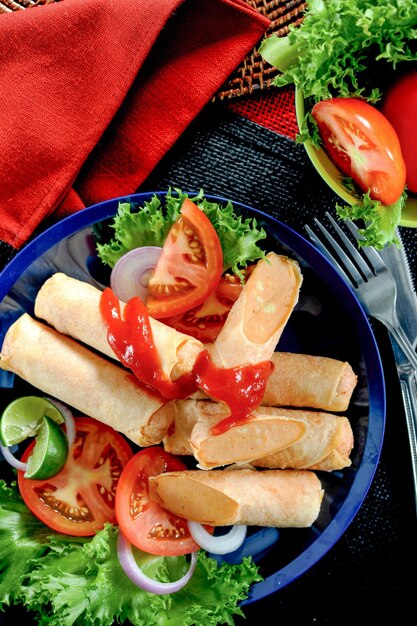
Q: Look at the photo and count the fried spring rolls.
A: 7